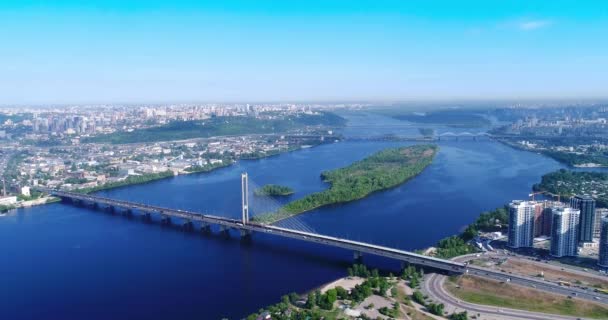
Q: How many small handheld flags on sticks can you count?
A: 0